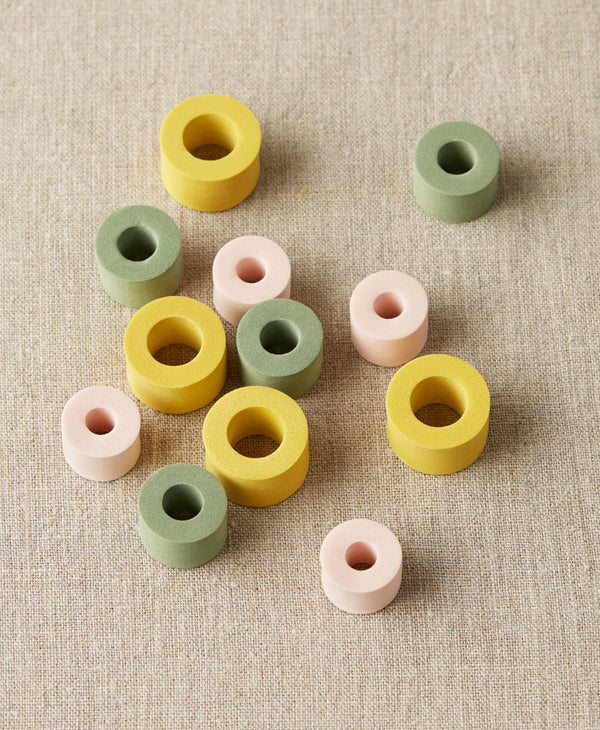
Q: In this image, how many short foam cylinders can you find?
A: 12